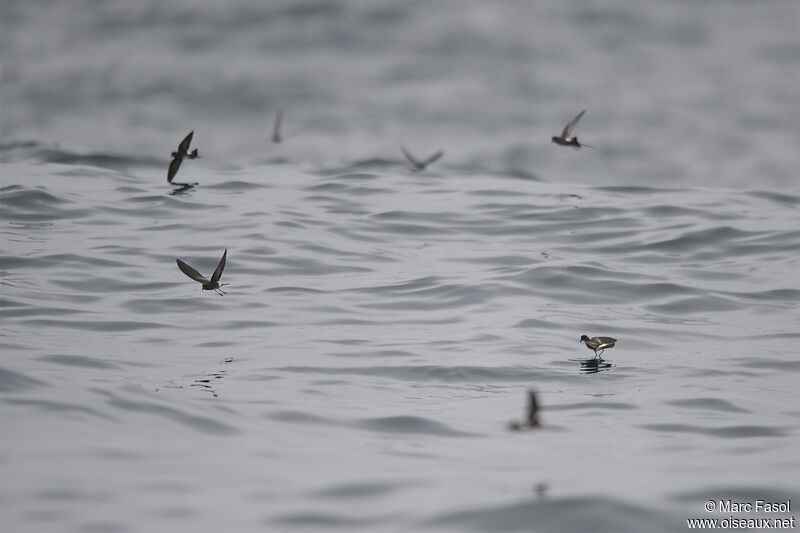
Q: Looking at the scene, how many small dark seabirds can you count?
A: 7